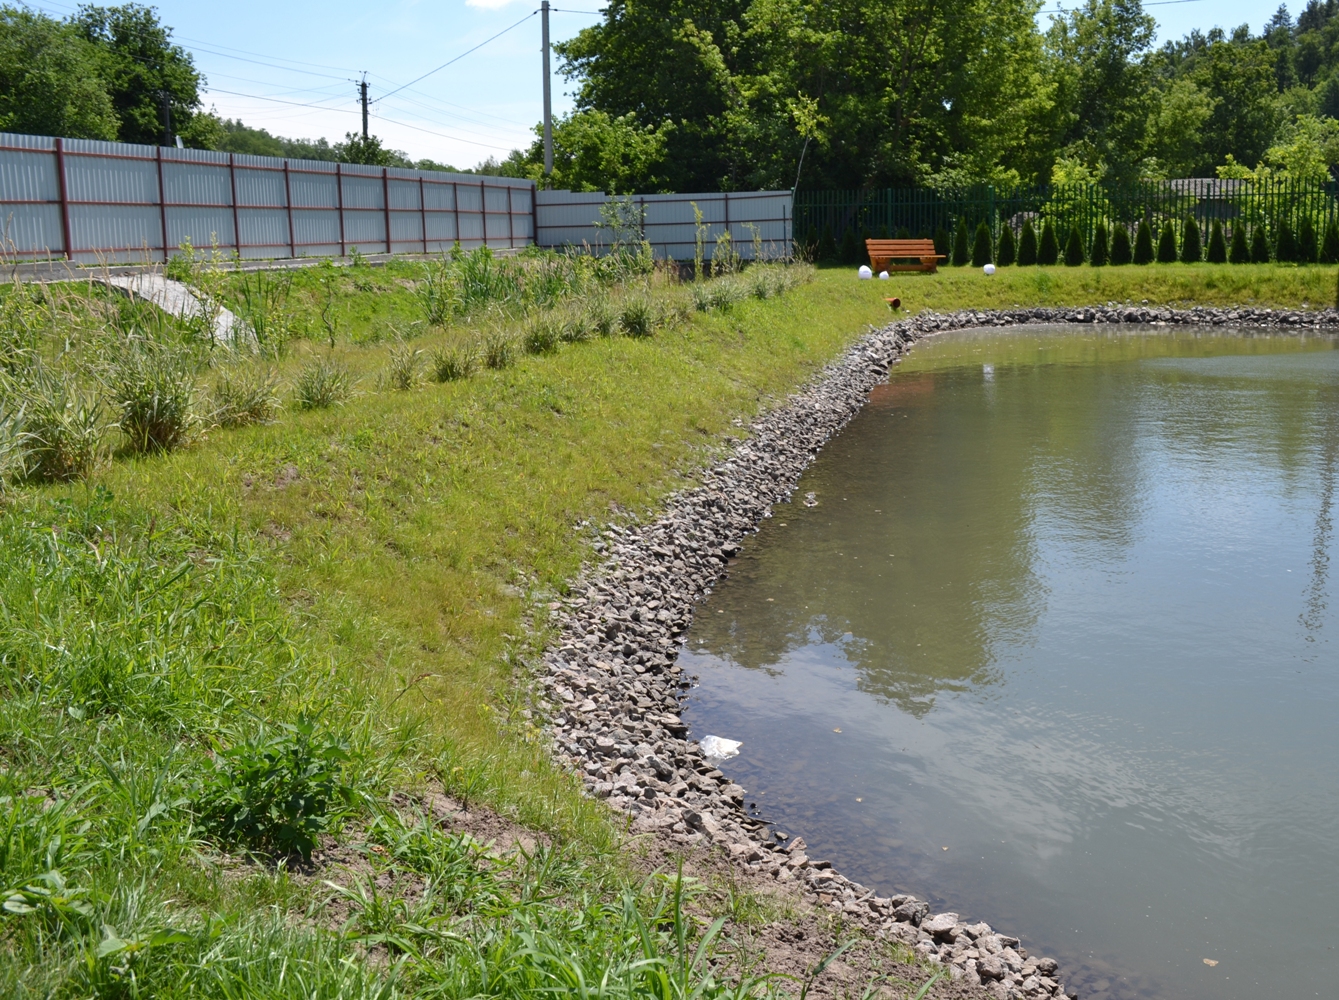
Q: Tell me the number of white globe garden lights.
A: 3